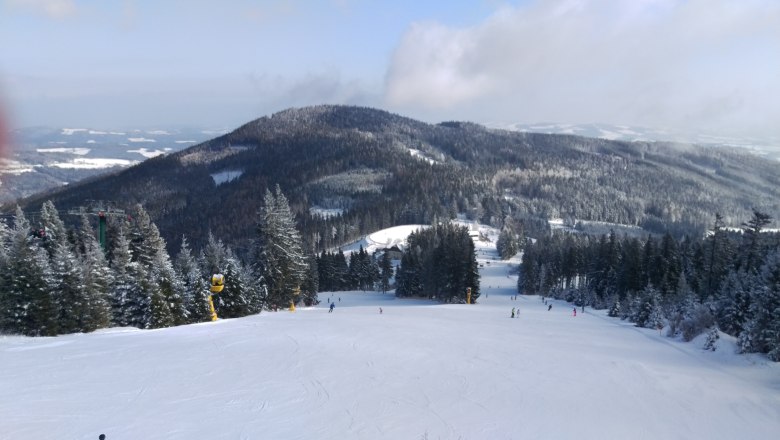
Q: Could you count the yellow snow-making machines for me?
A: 3